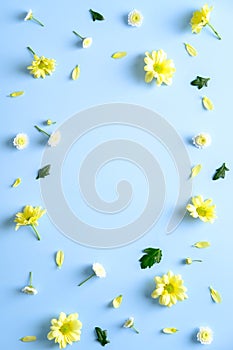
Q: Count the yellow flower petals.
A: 13